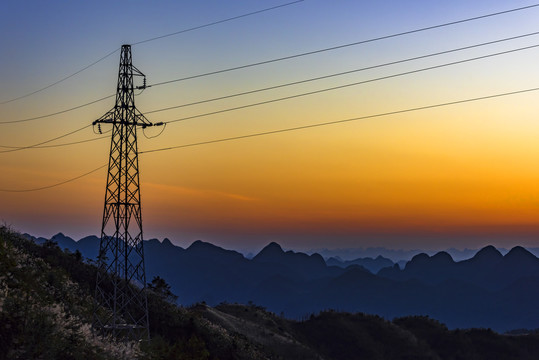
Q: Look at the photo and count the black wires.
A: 5